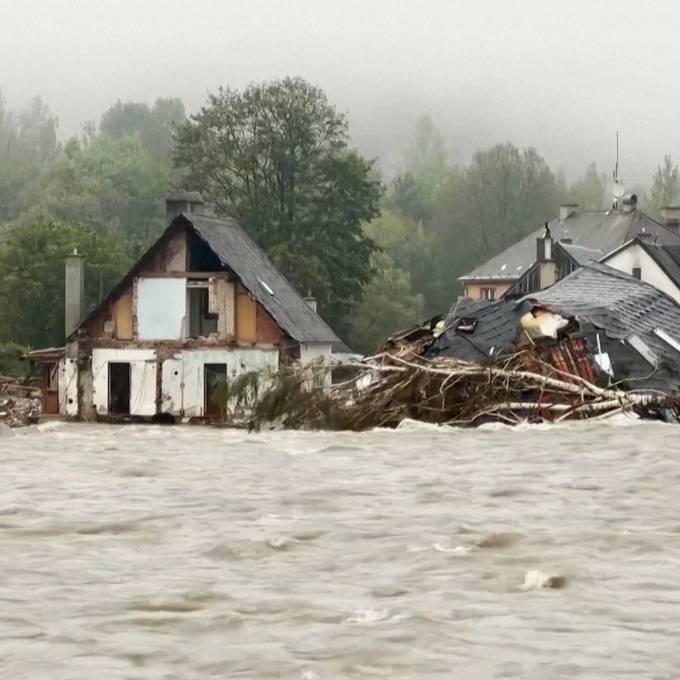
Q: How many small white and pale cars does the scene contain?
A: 0